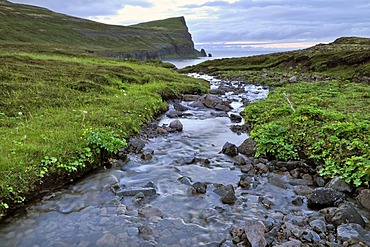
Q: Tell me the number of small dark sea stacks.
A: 2